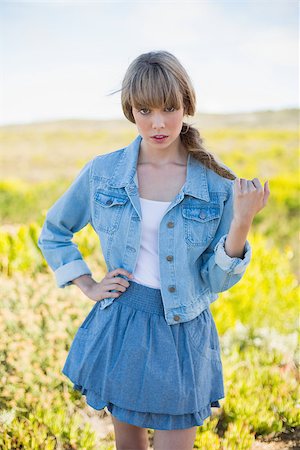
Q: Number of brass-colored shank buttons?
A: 6